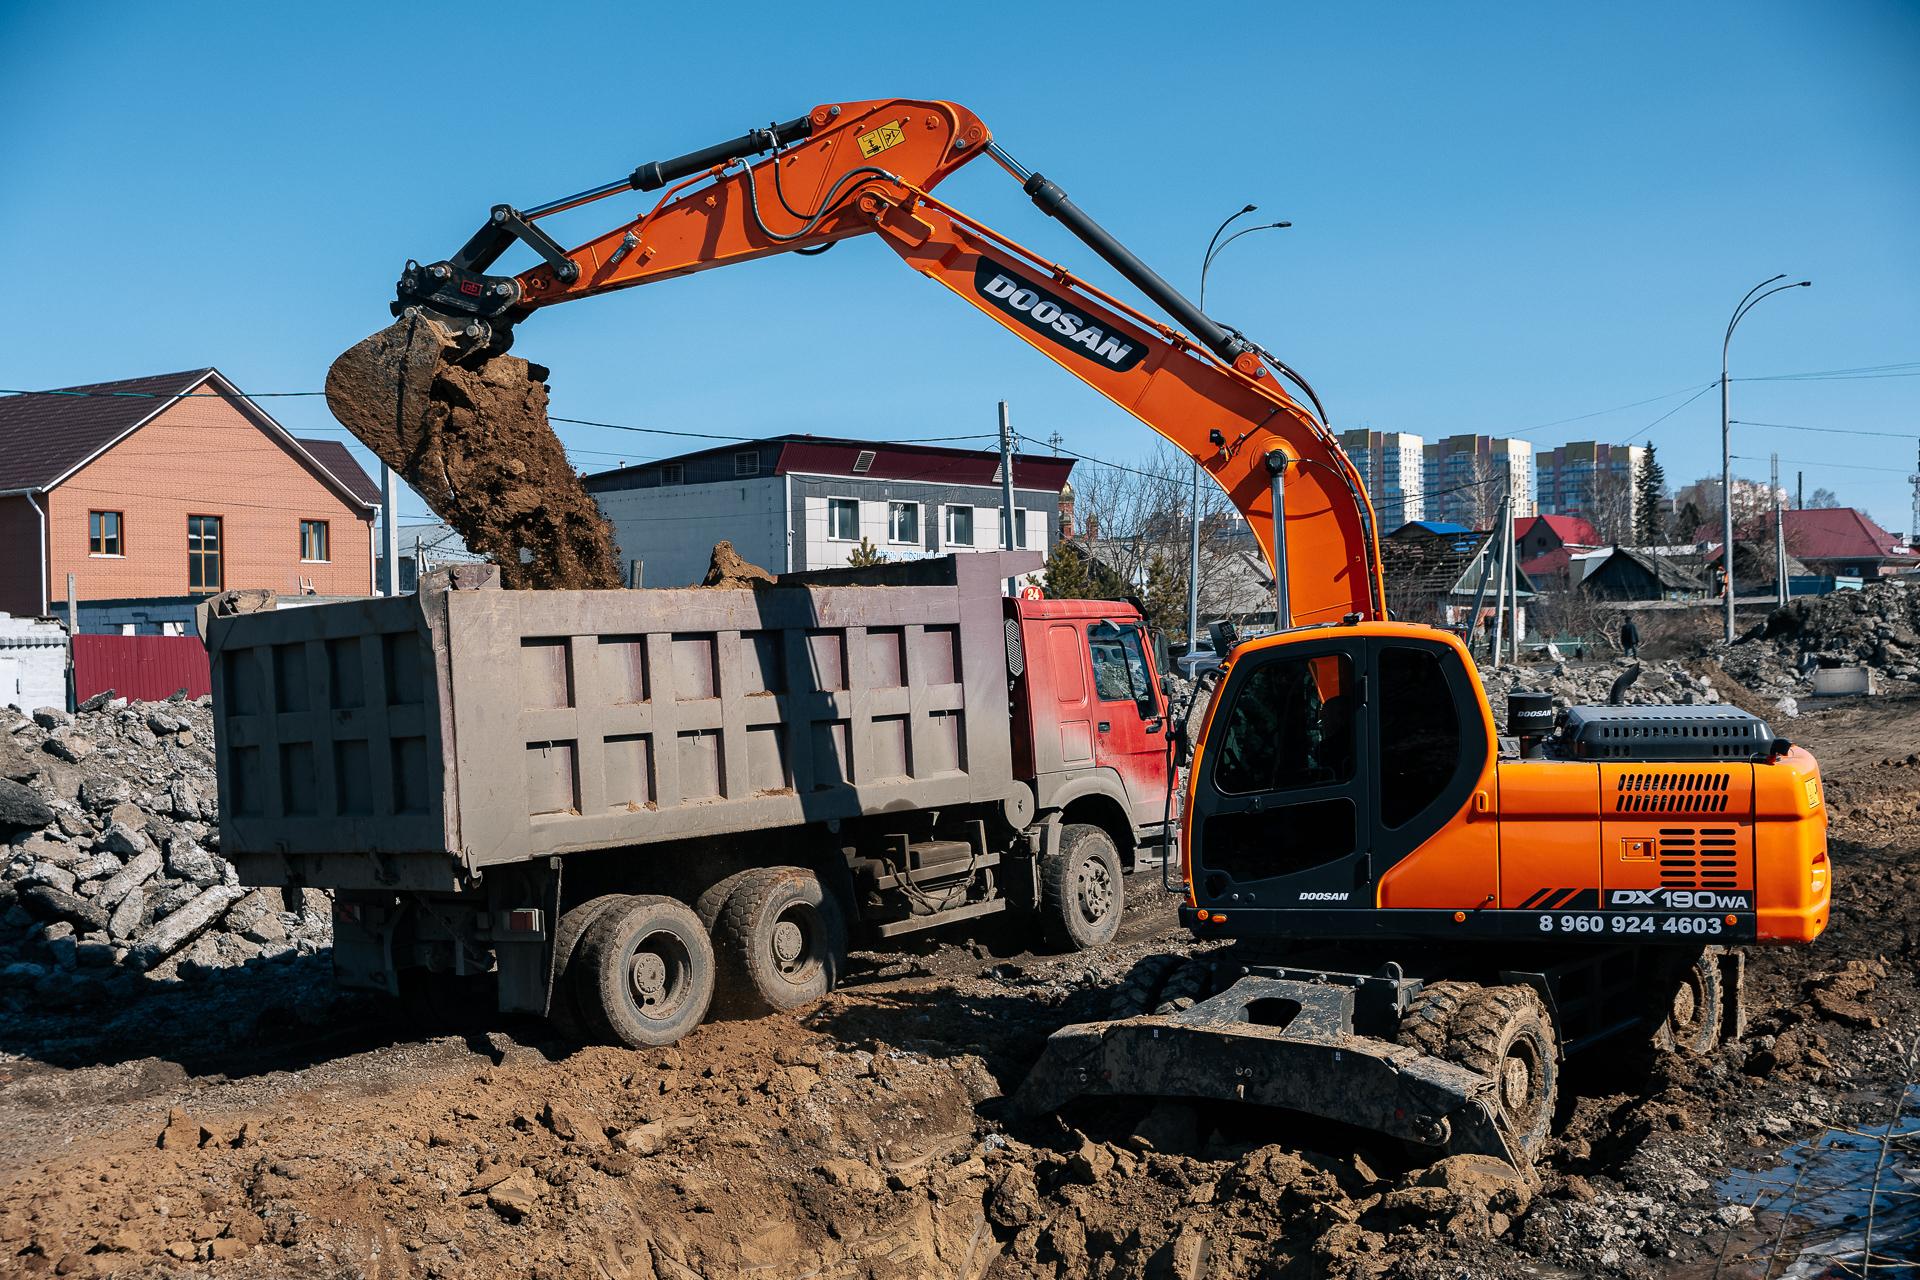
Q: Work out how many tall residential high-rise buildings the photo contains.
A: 3